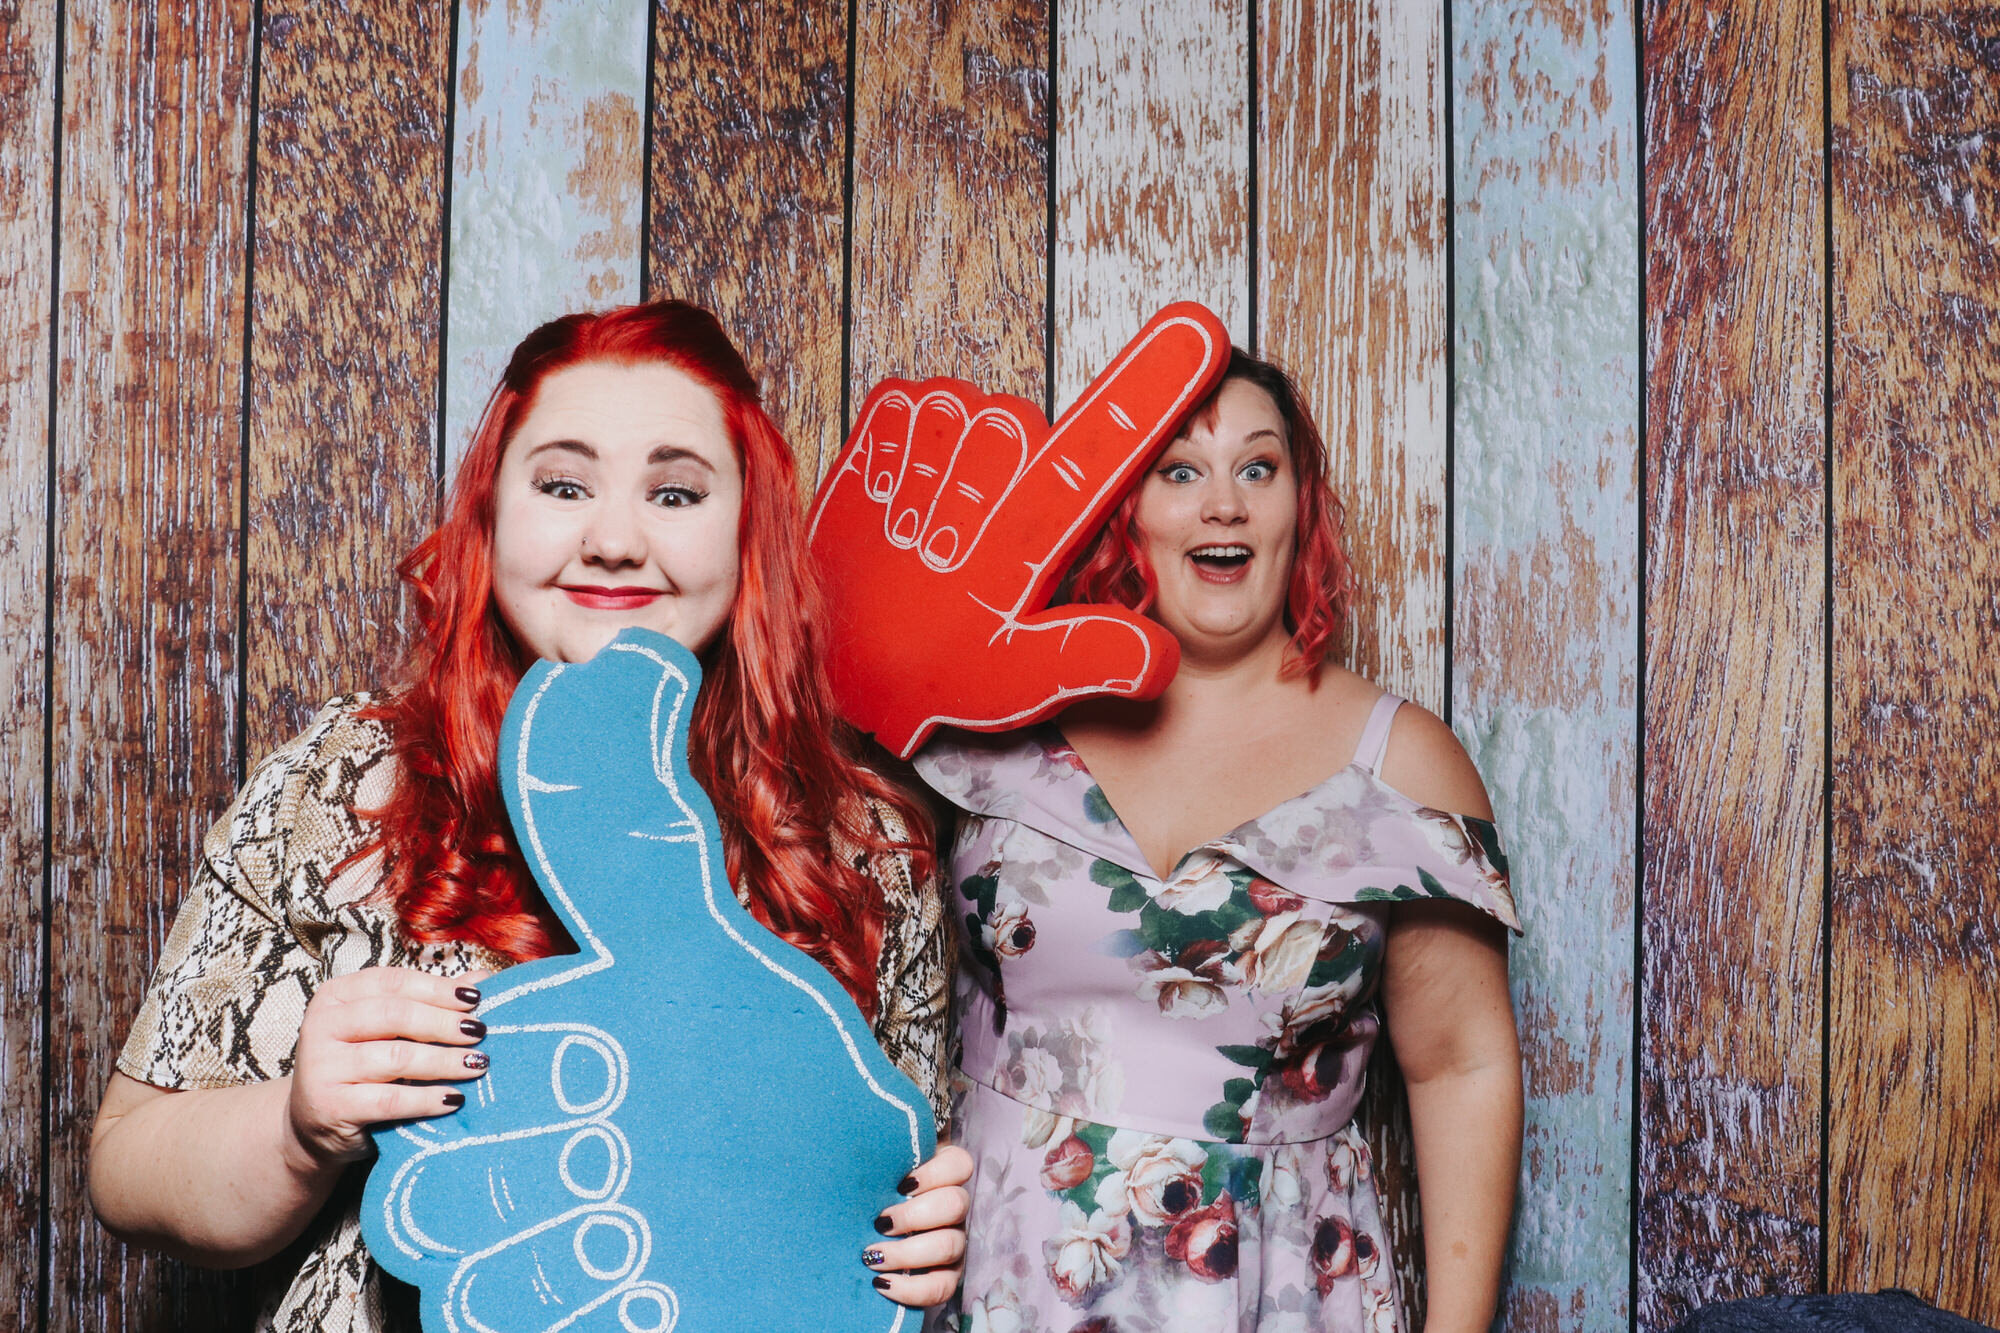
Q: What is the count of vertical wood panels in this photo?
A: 11